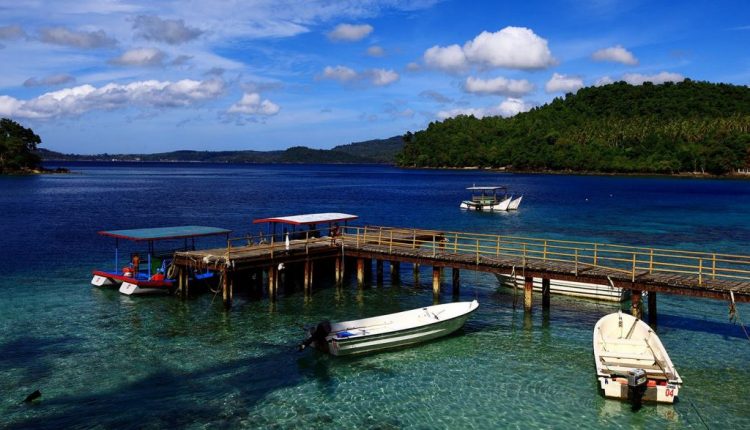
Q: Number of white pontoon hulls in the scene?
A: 4